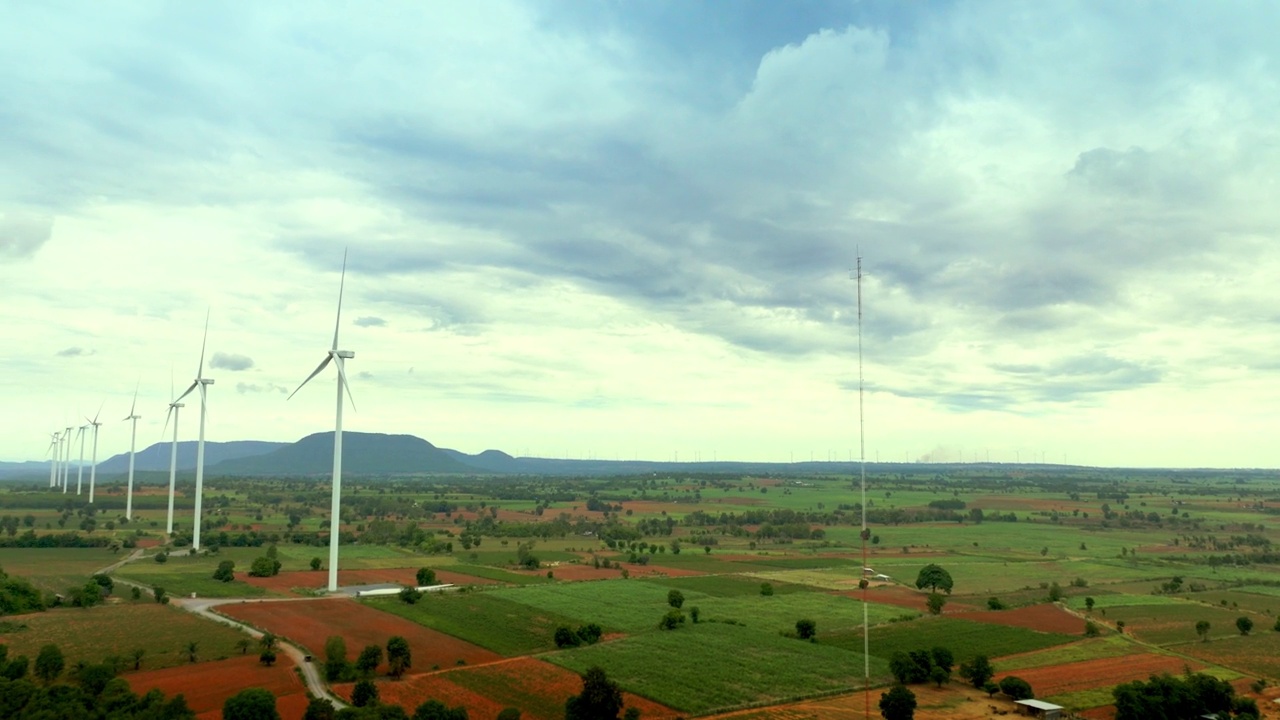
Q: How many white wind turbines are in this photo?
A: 10